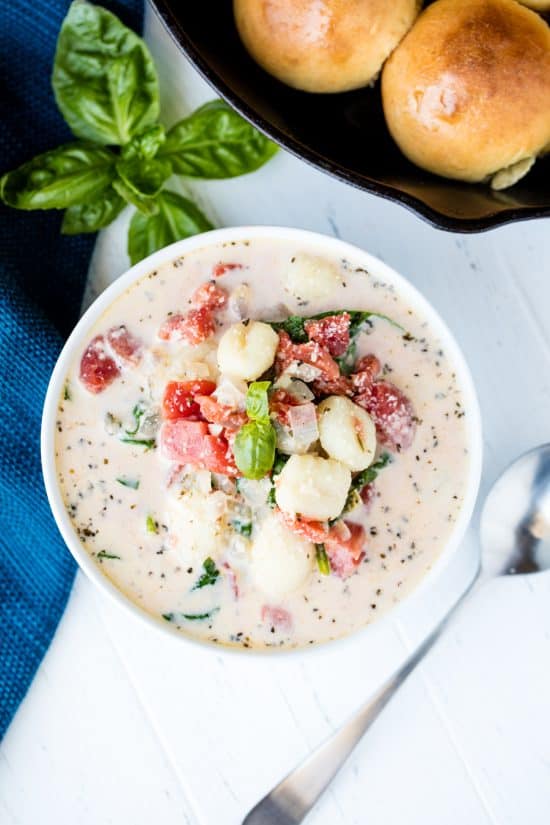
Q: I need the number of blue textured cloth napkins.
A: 1